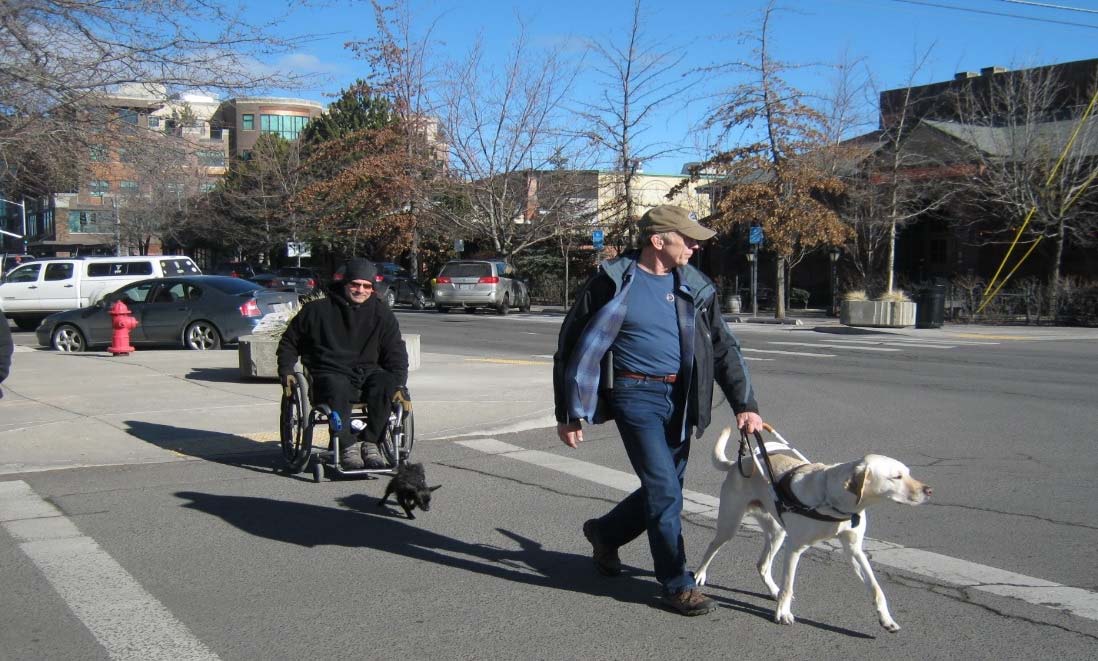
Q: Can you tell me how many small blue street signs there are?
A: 2